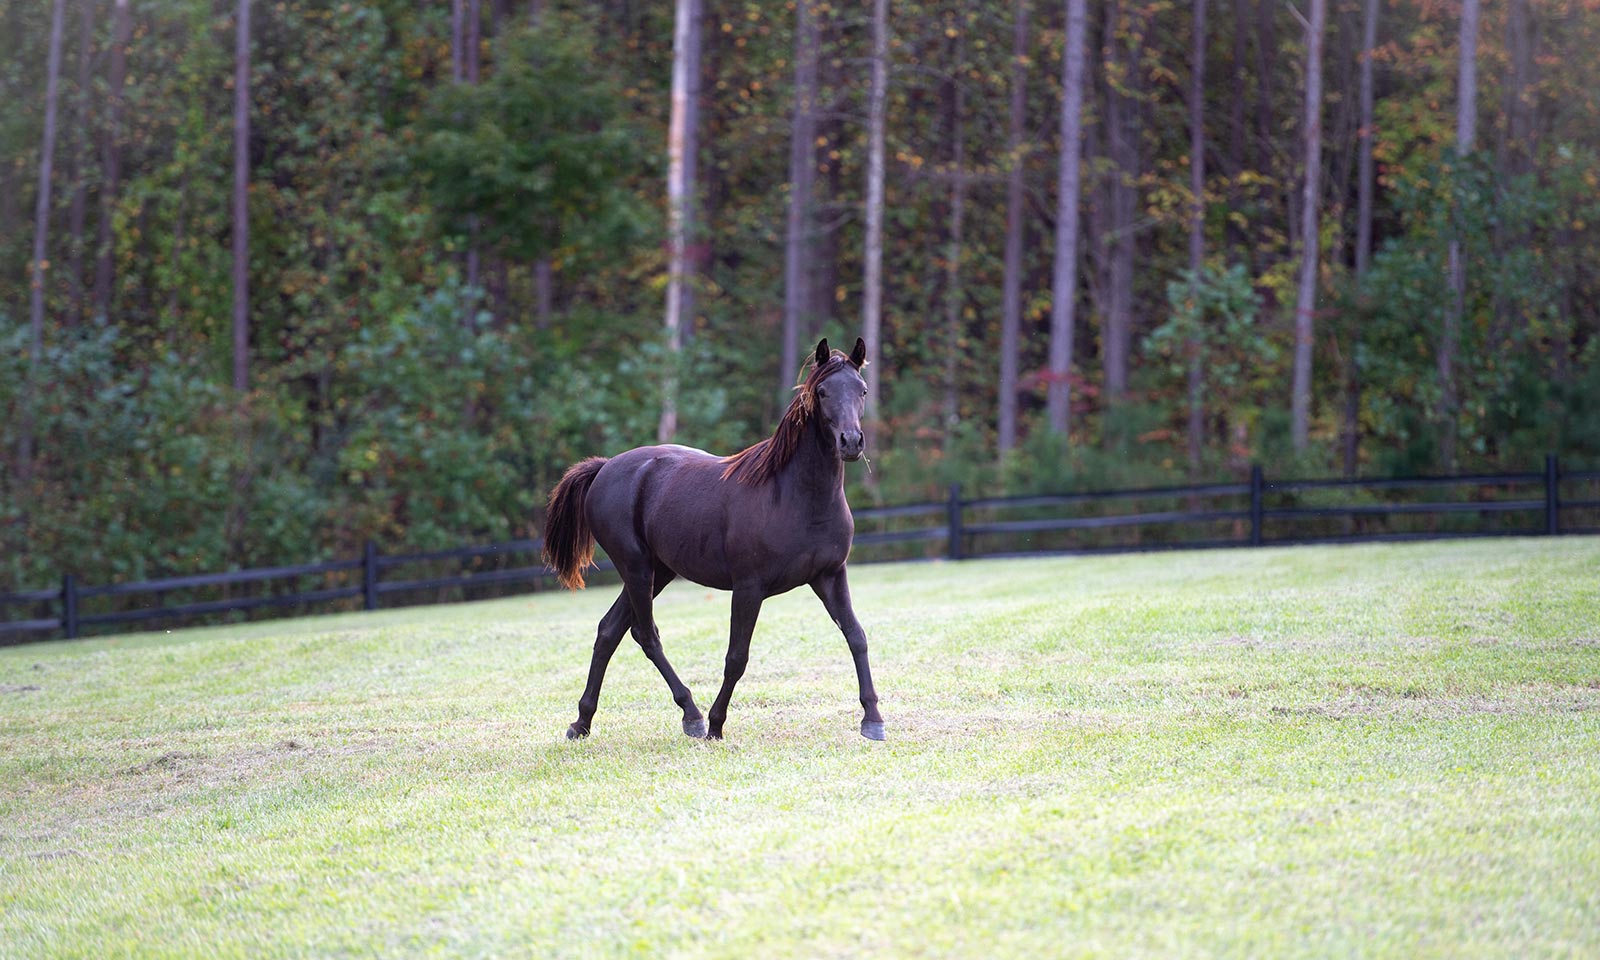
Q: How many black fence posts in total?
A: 5